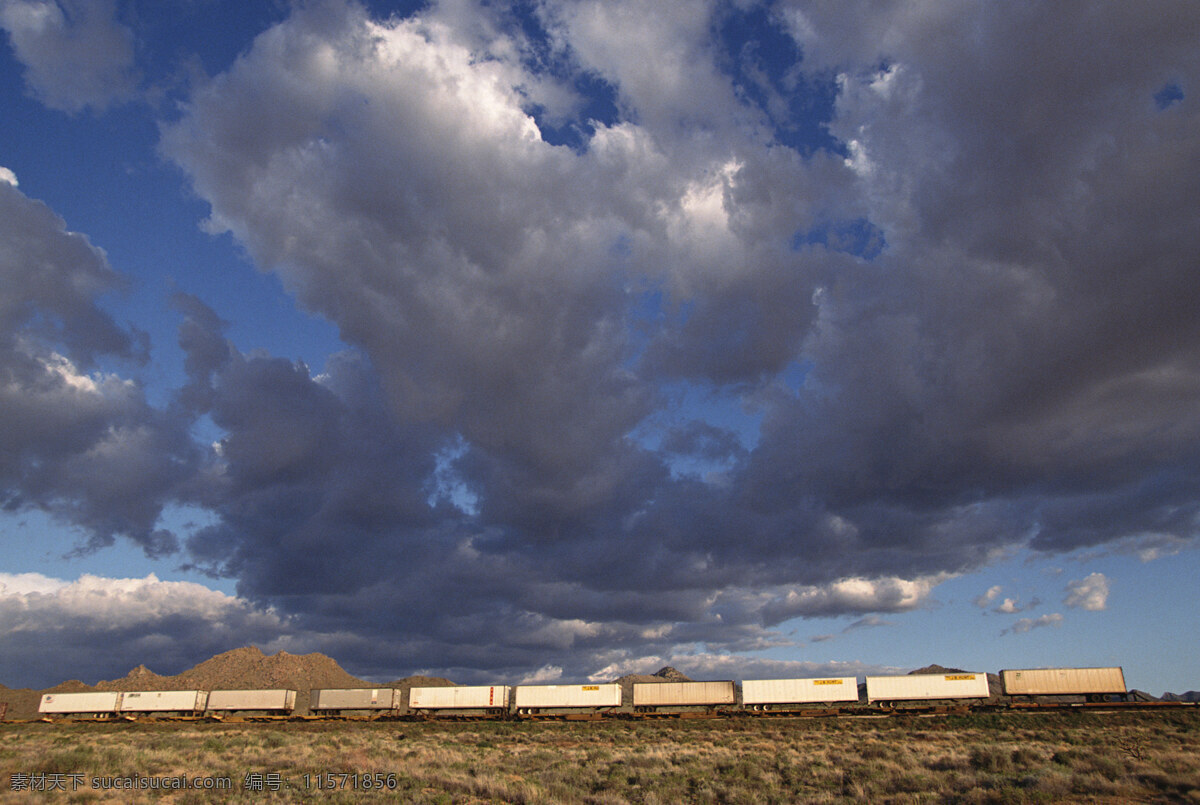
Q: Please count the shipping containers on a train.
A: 10